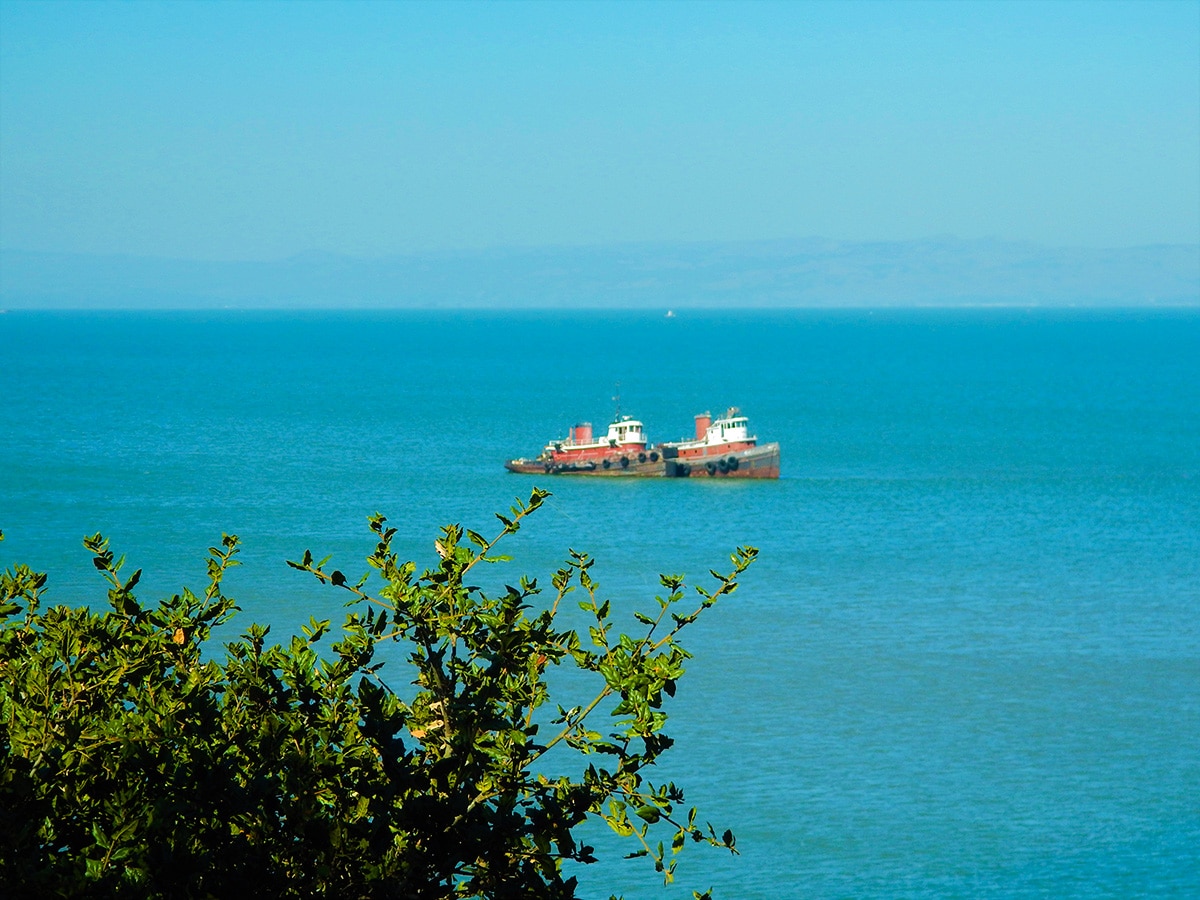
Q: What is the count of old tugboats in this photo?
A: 2